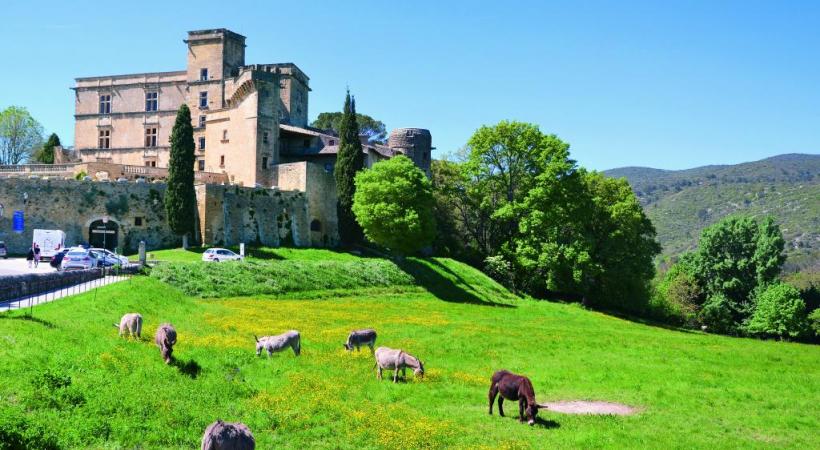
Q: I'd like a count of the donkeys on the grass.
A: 7